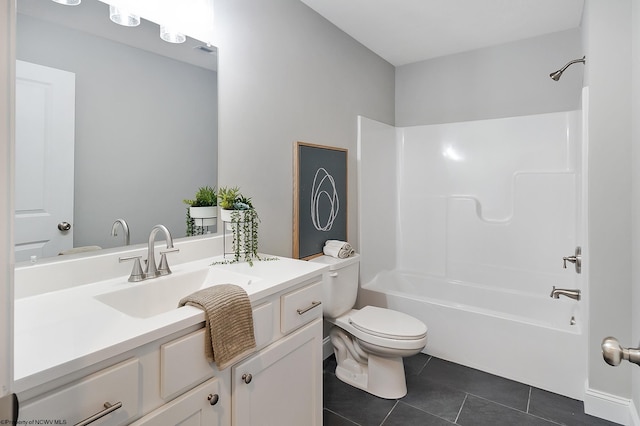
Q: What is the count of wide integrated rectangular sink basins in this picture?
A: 1